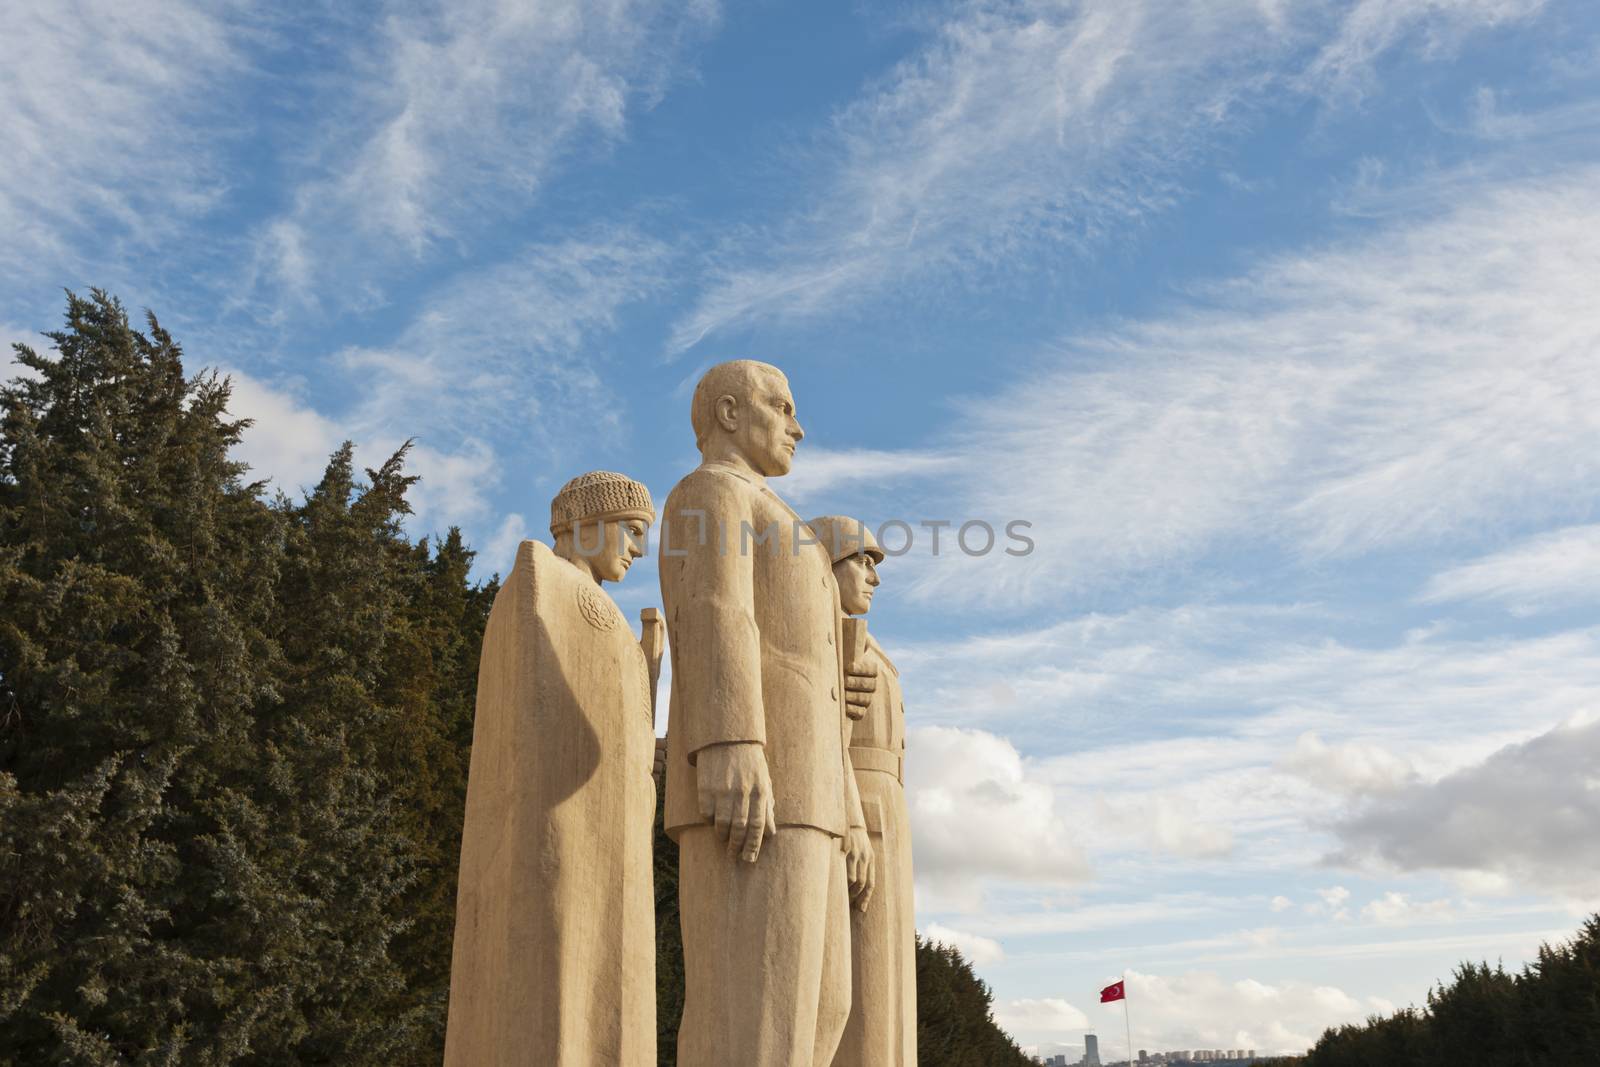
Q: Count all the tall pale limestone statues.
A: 3